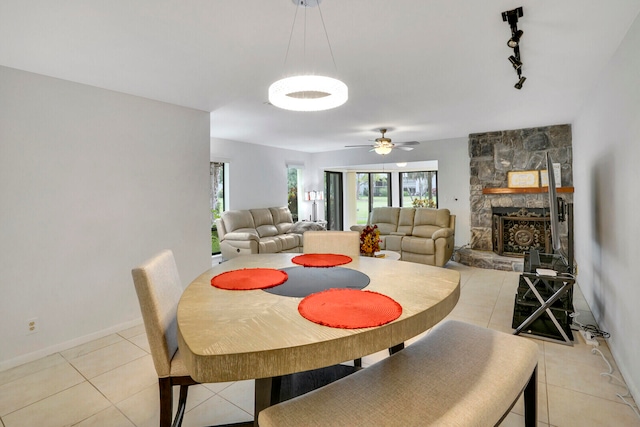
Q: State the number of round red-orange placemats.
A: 3